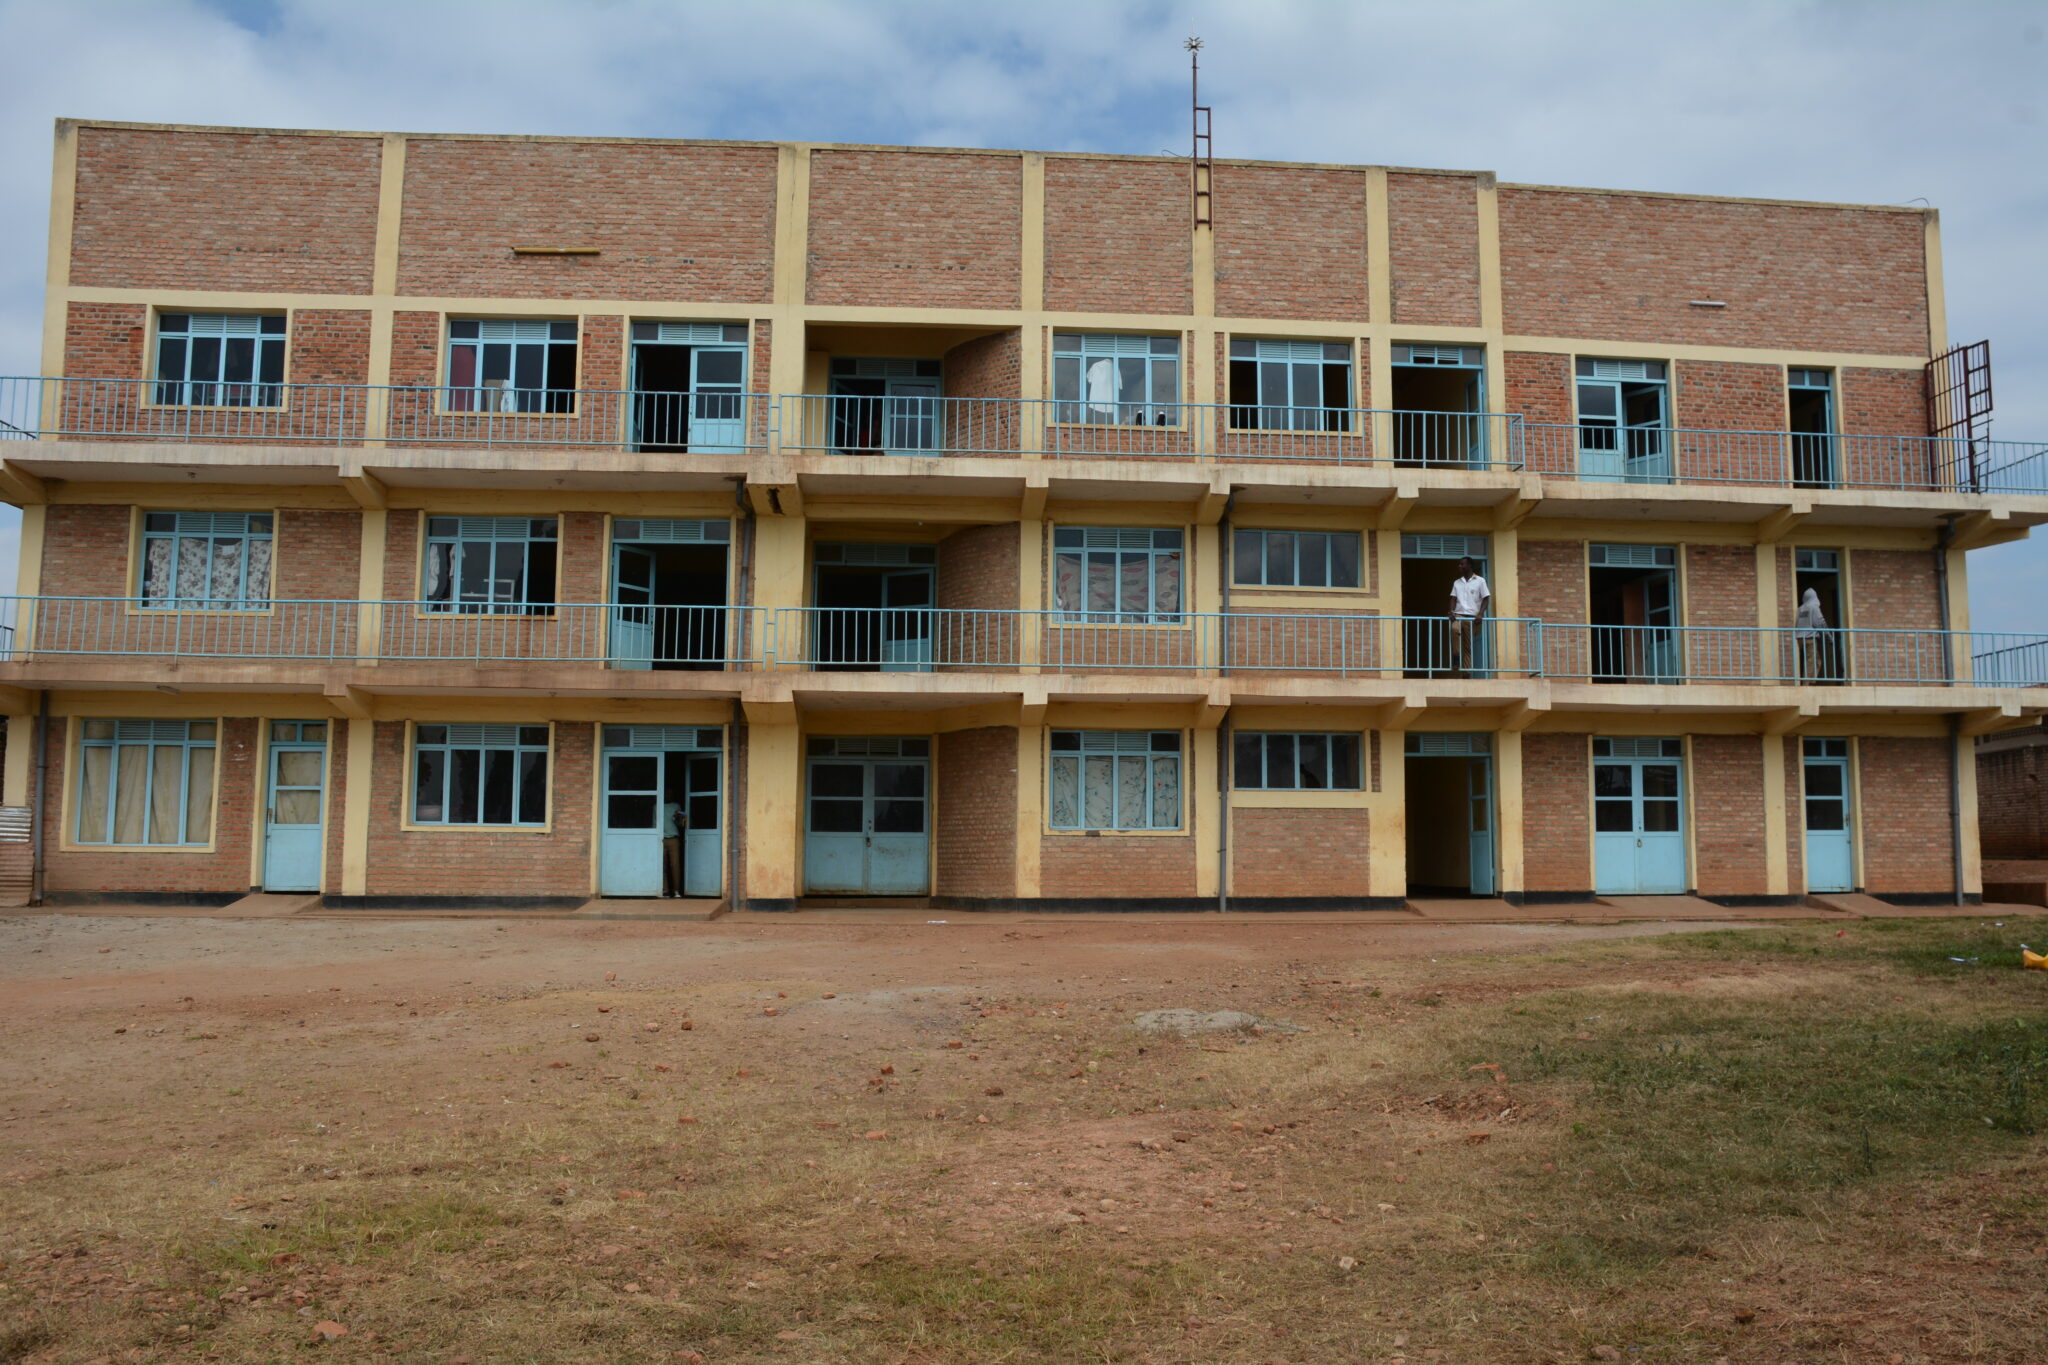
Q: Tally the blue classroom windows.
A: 12